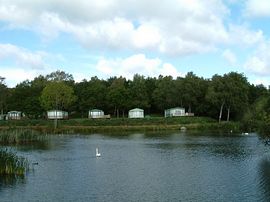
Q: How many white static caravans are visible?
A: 5